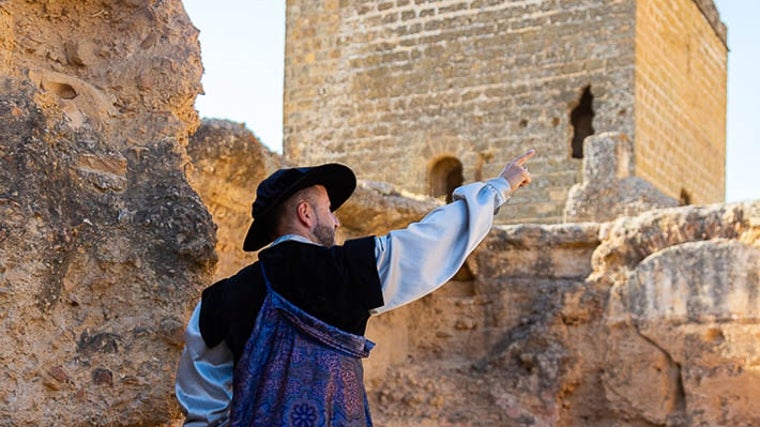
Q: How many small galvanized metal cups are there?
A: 0